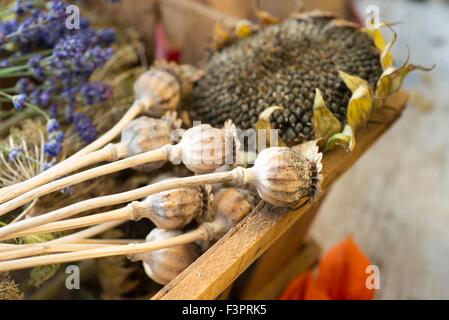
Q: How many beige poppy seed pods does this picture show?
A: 7